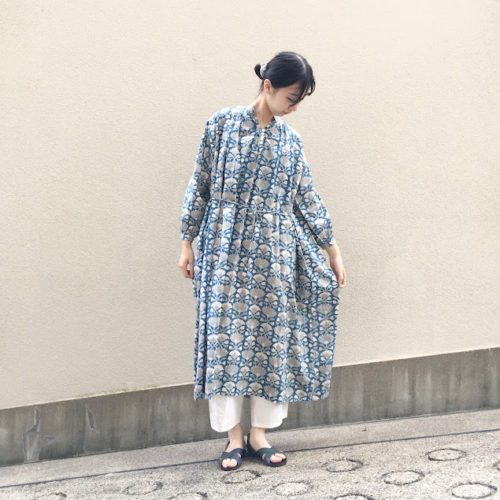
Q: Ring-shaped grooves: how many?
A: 11